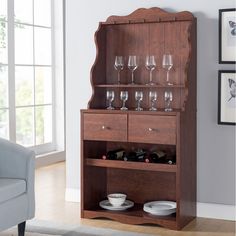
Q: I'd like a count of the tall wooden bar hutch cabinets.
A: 1